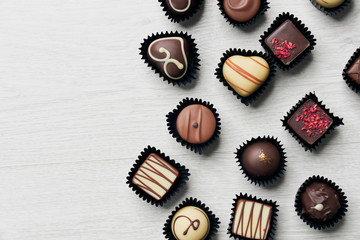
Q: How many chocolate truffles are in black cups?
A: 14